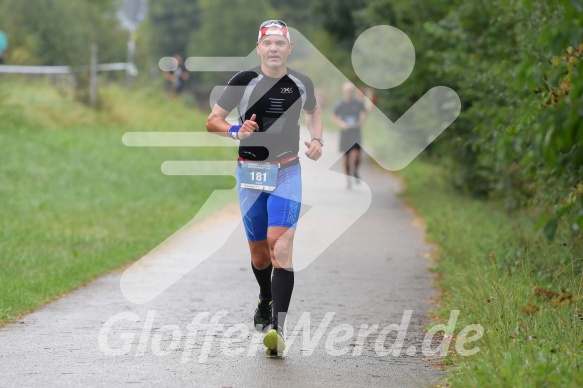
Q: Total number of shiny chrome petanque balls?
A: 0